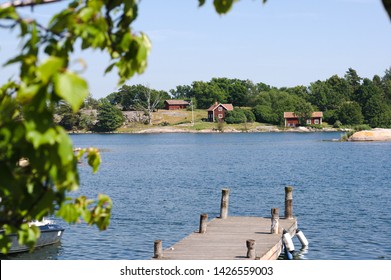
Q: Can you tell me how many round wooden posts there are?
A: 6